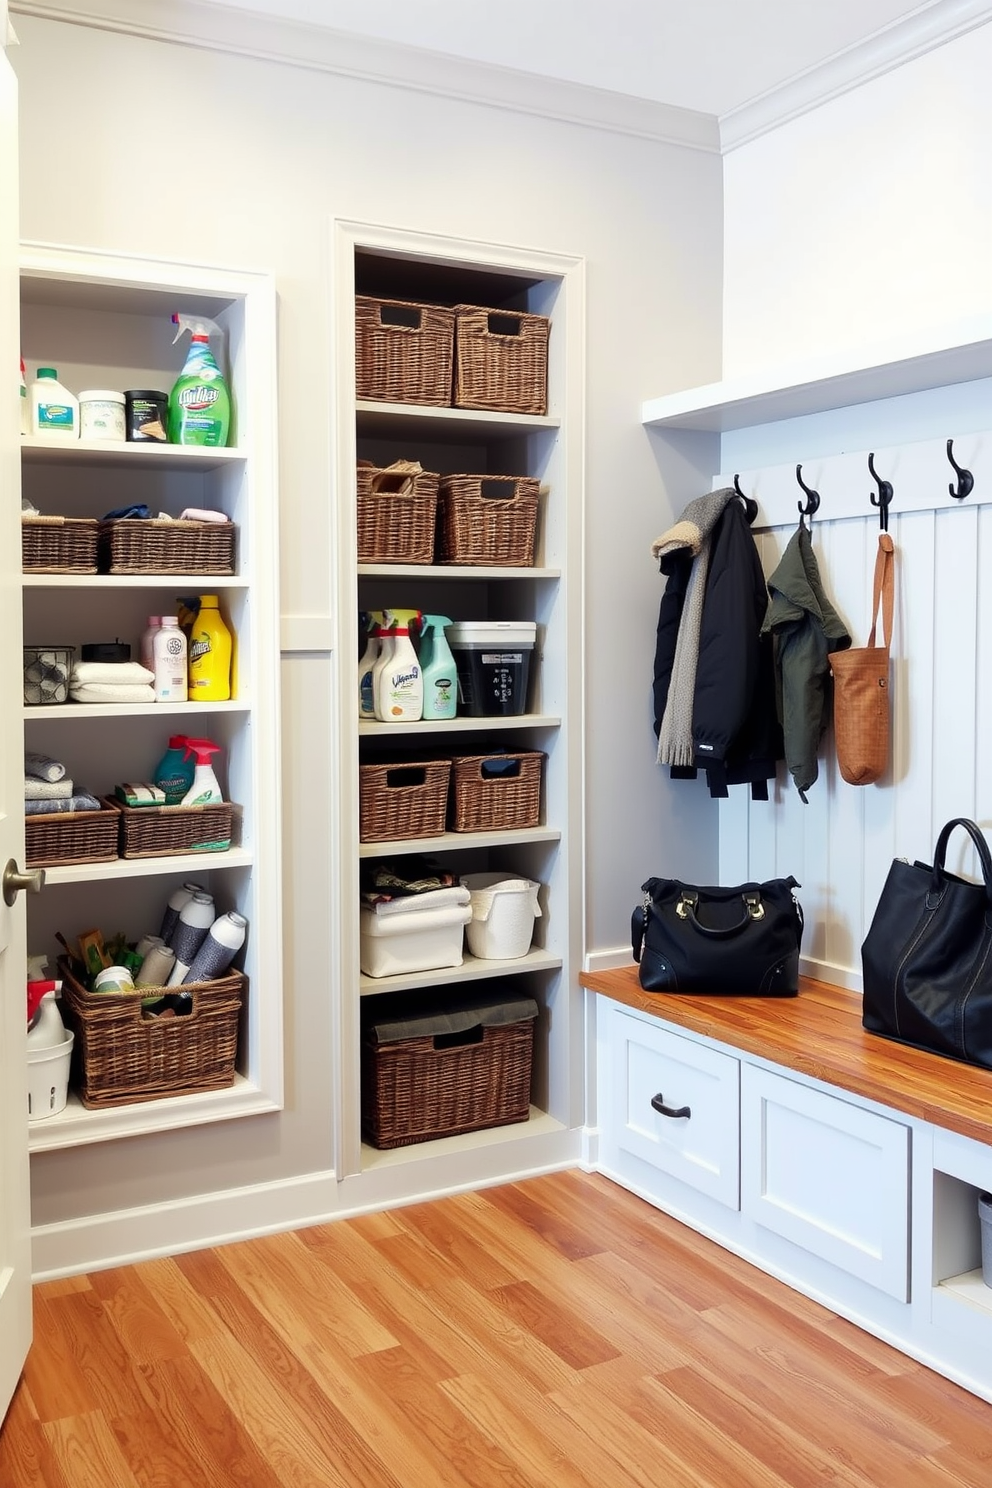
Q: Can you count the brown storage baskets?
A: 12